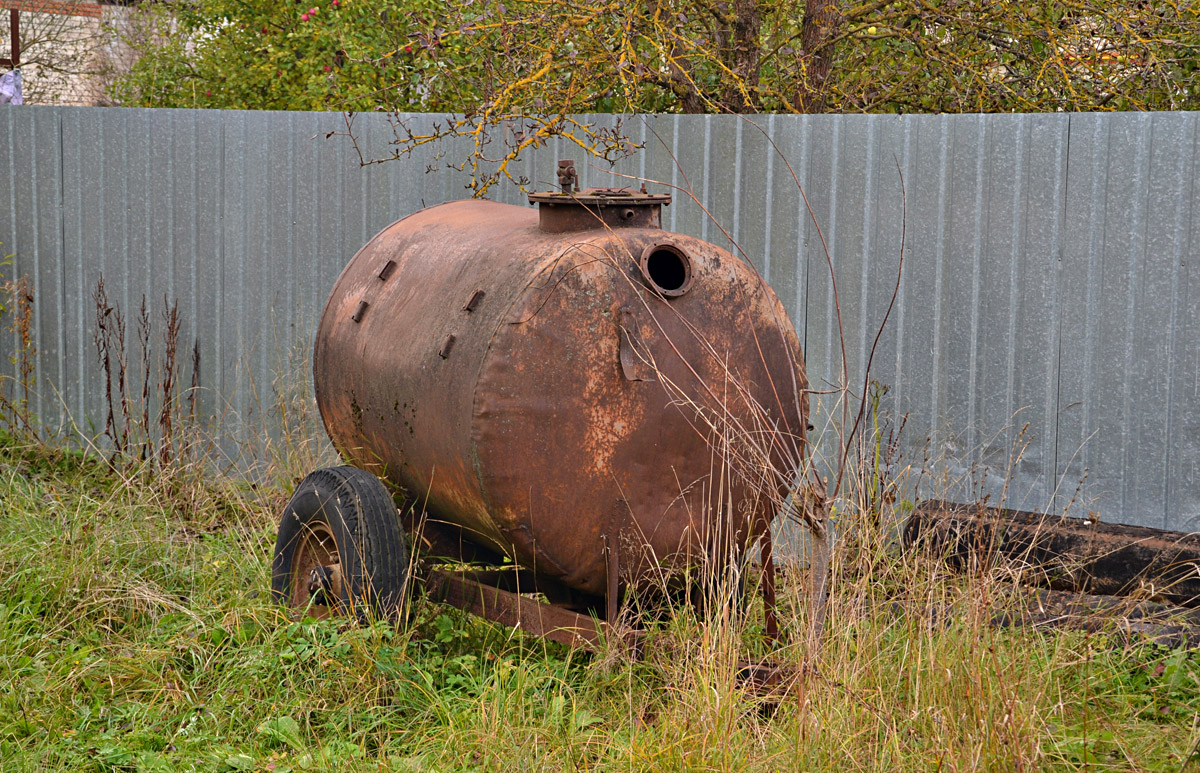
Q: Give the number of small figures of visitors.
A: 0